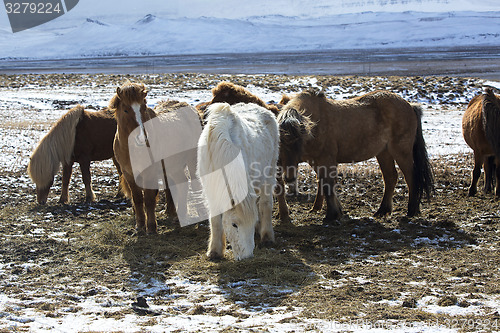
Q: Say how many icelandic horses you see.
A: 6